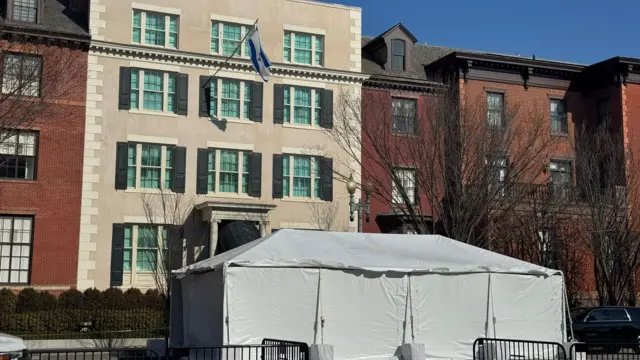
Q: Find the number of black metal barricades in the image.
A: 5